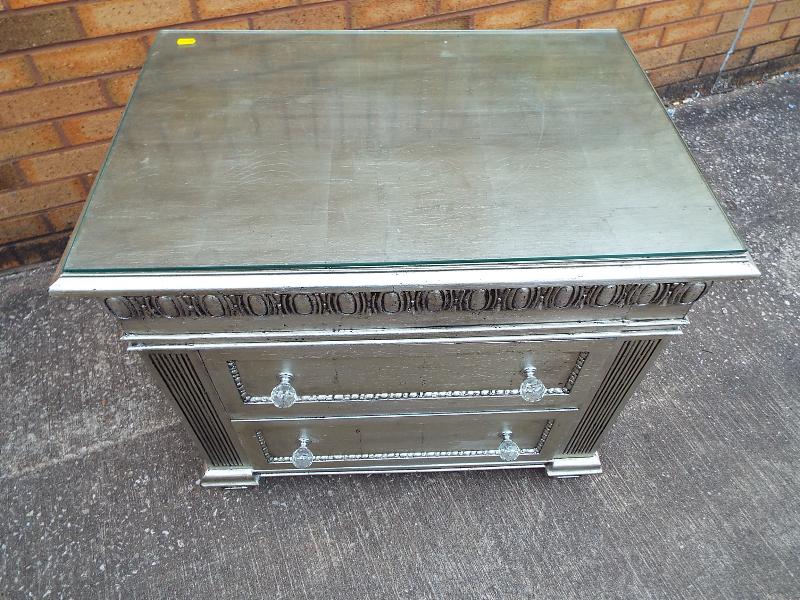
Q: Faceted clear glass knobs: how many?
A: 4